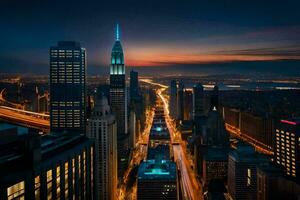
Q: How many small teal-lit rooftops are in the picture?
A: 2